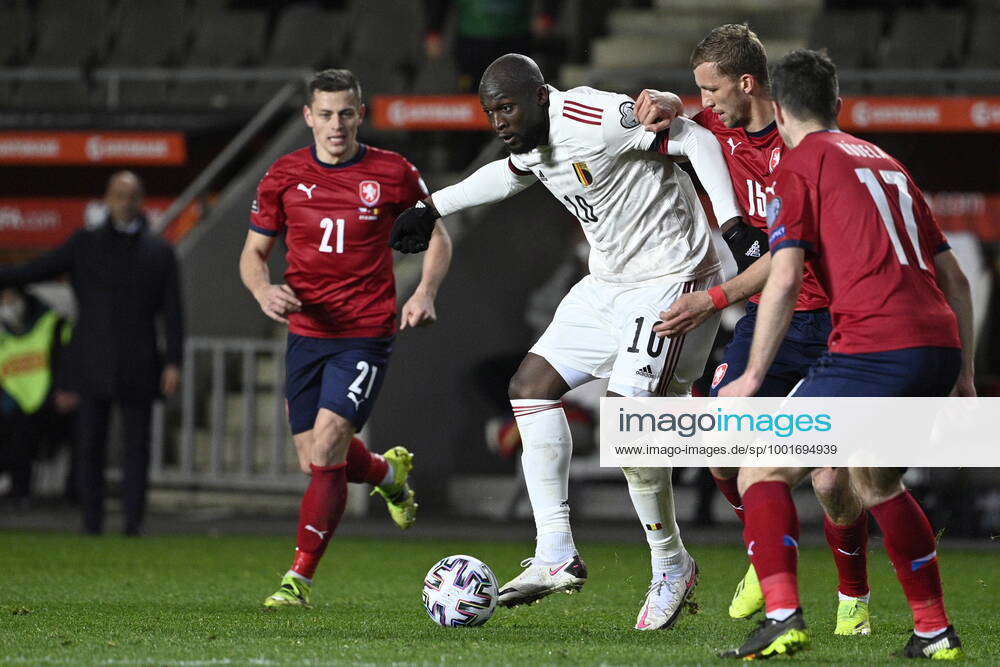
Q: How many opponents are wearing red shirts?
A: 3